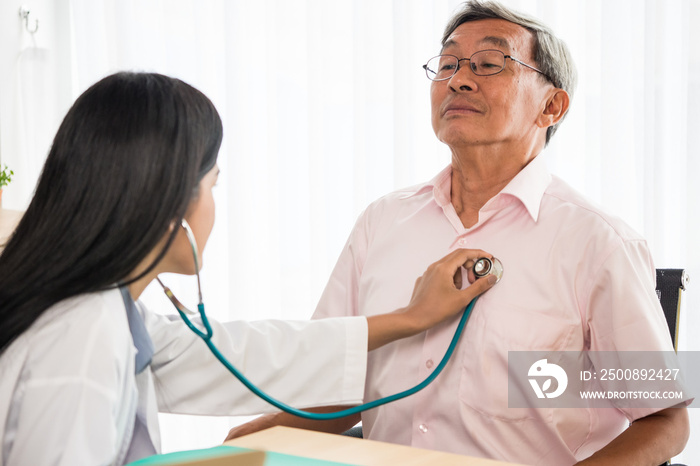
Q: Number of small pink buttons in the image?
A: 3